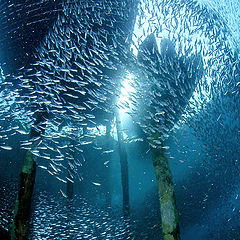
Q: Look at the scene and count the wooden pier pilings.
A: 4